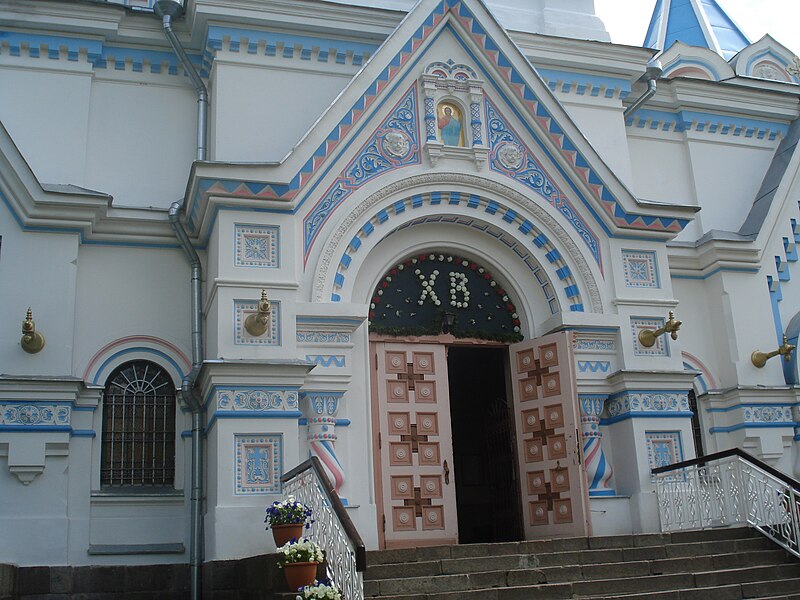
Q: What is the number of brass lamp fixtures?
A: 4